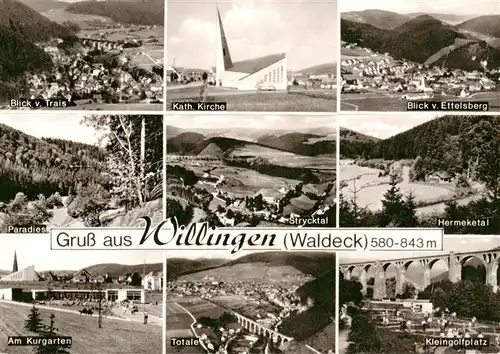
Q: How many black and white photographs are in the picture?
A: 9